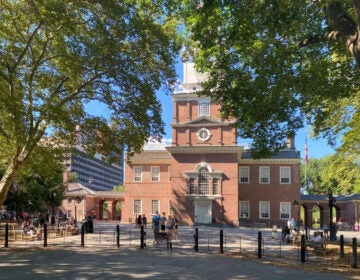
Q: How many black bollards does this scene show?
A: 11